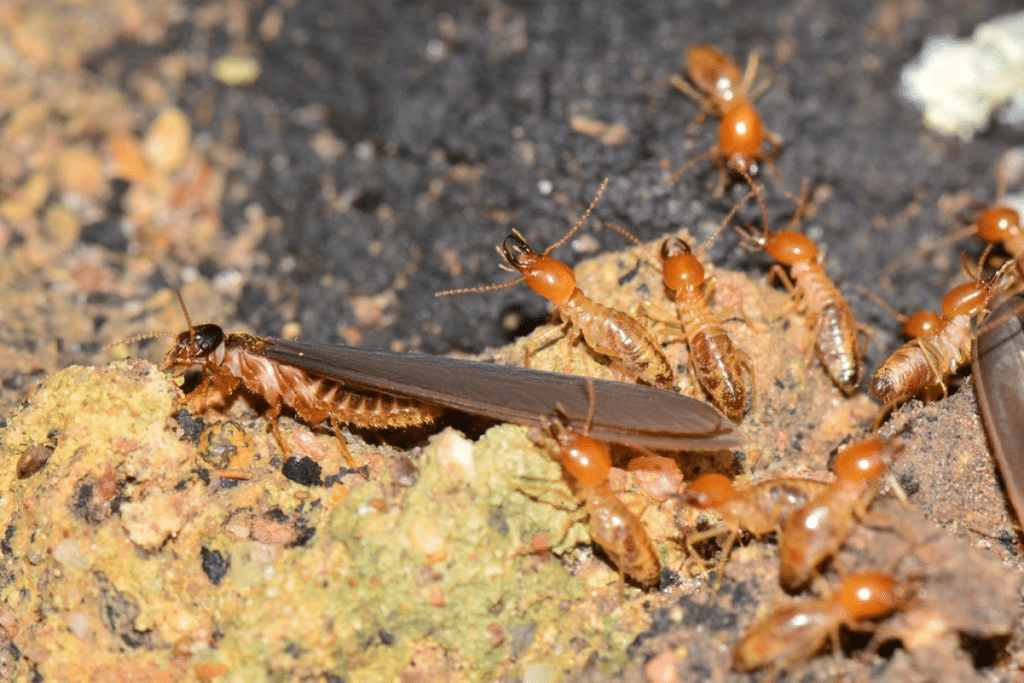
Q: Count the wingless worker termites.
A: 11